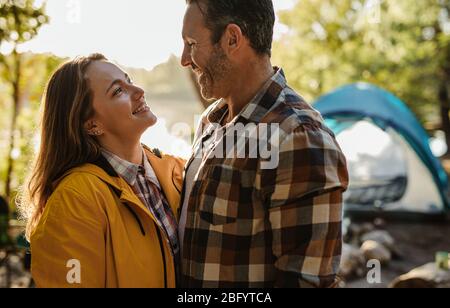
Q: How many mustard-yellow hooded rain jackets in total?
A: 1